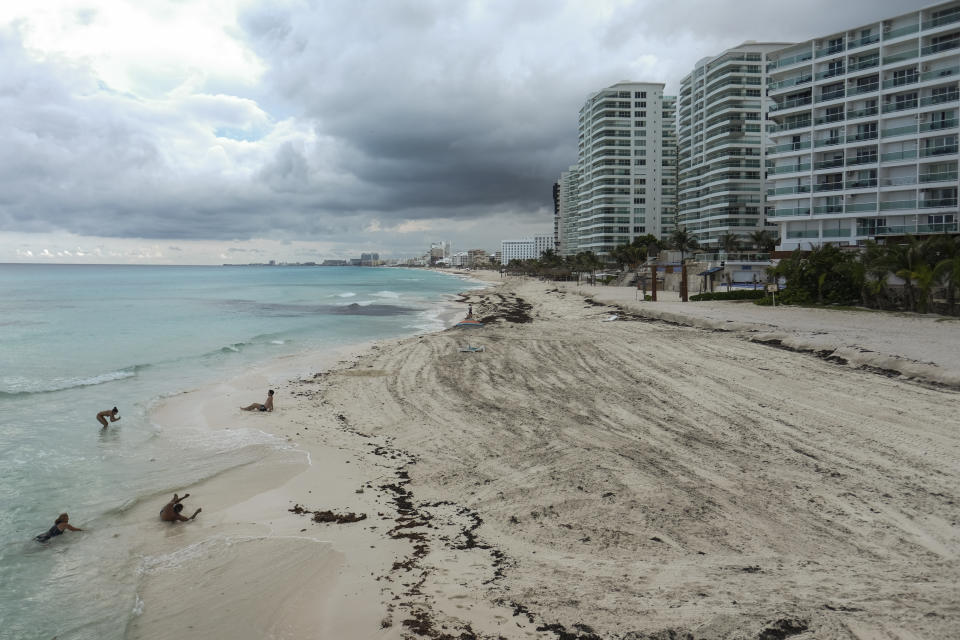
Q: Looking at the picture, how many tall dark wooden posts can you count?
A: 2